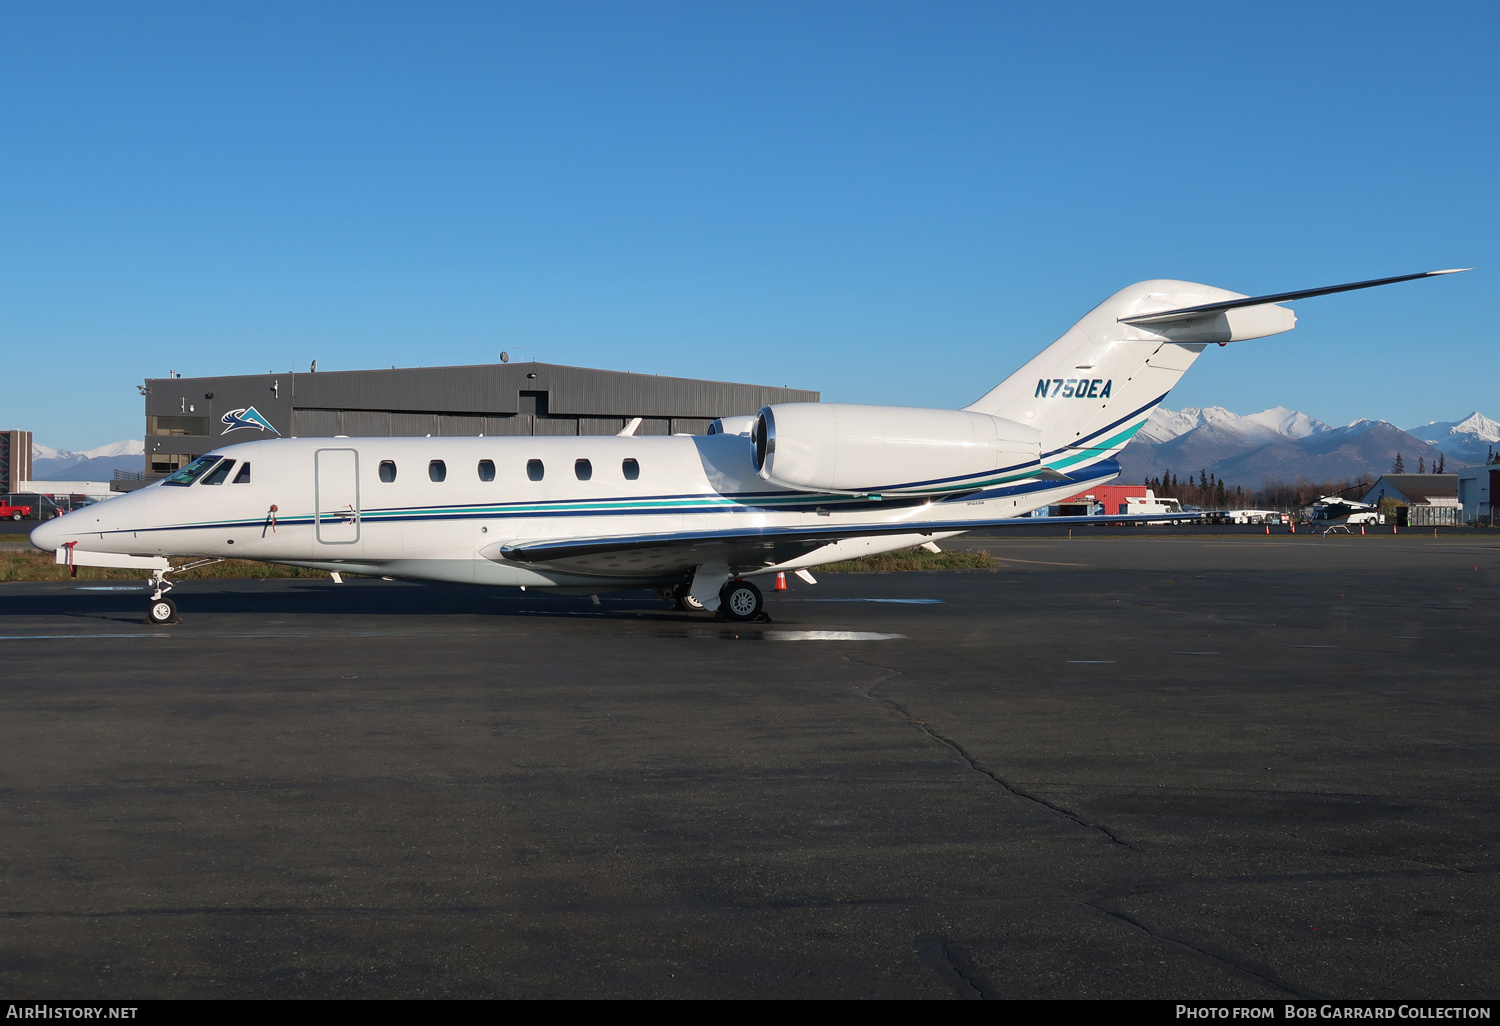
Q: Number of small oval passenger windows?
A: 6